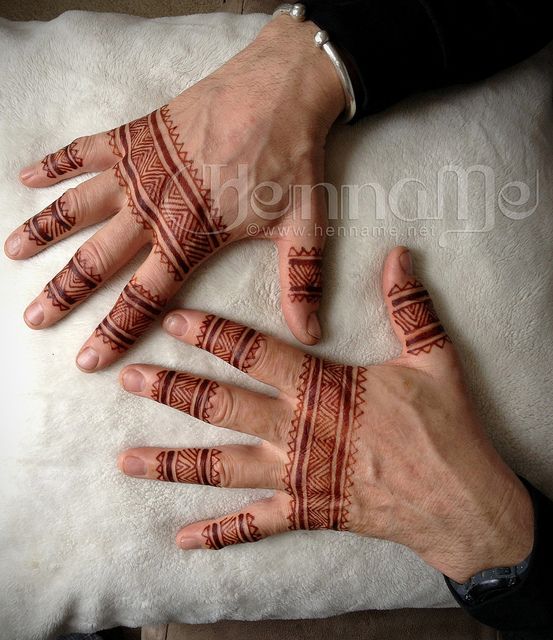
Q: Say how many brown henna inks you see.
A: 12